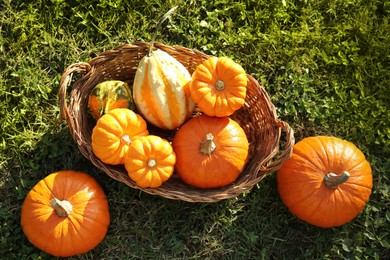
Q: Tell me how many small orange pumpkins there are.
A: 3